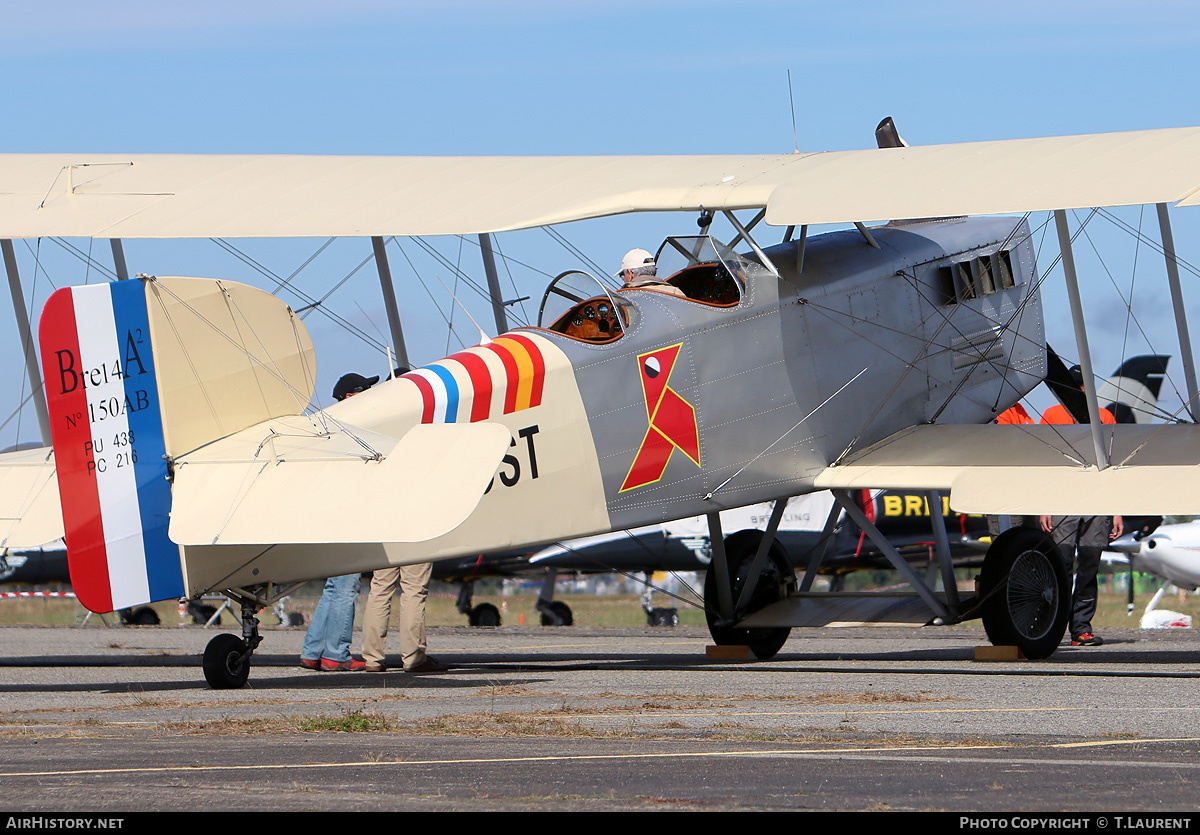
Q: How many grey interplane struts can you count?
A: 6